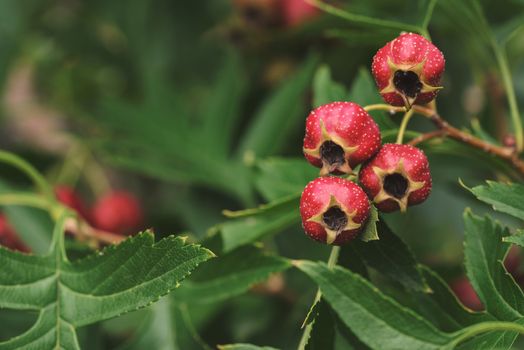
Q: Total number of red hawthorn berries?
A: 4